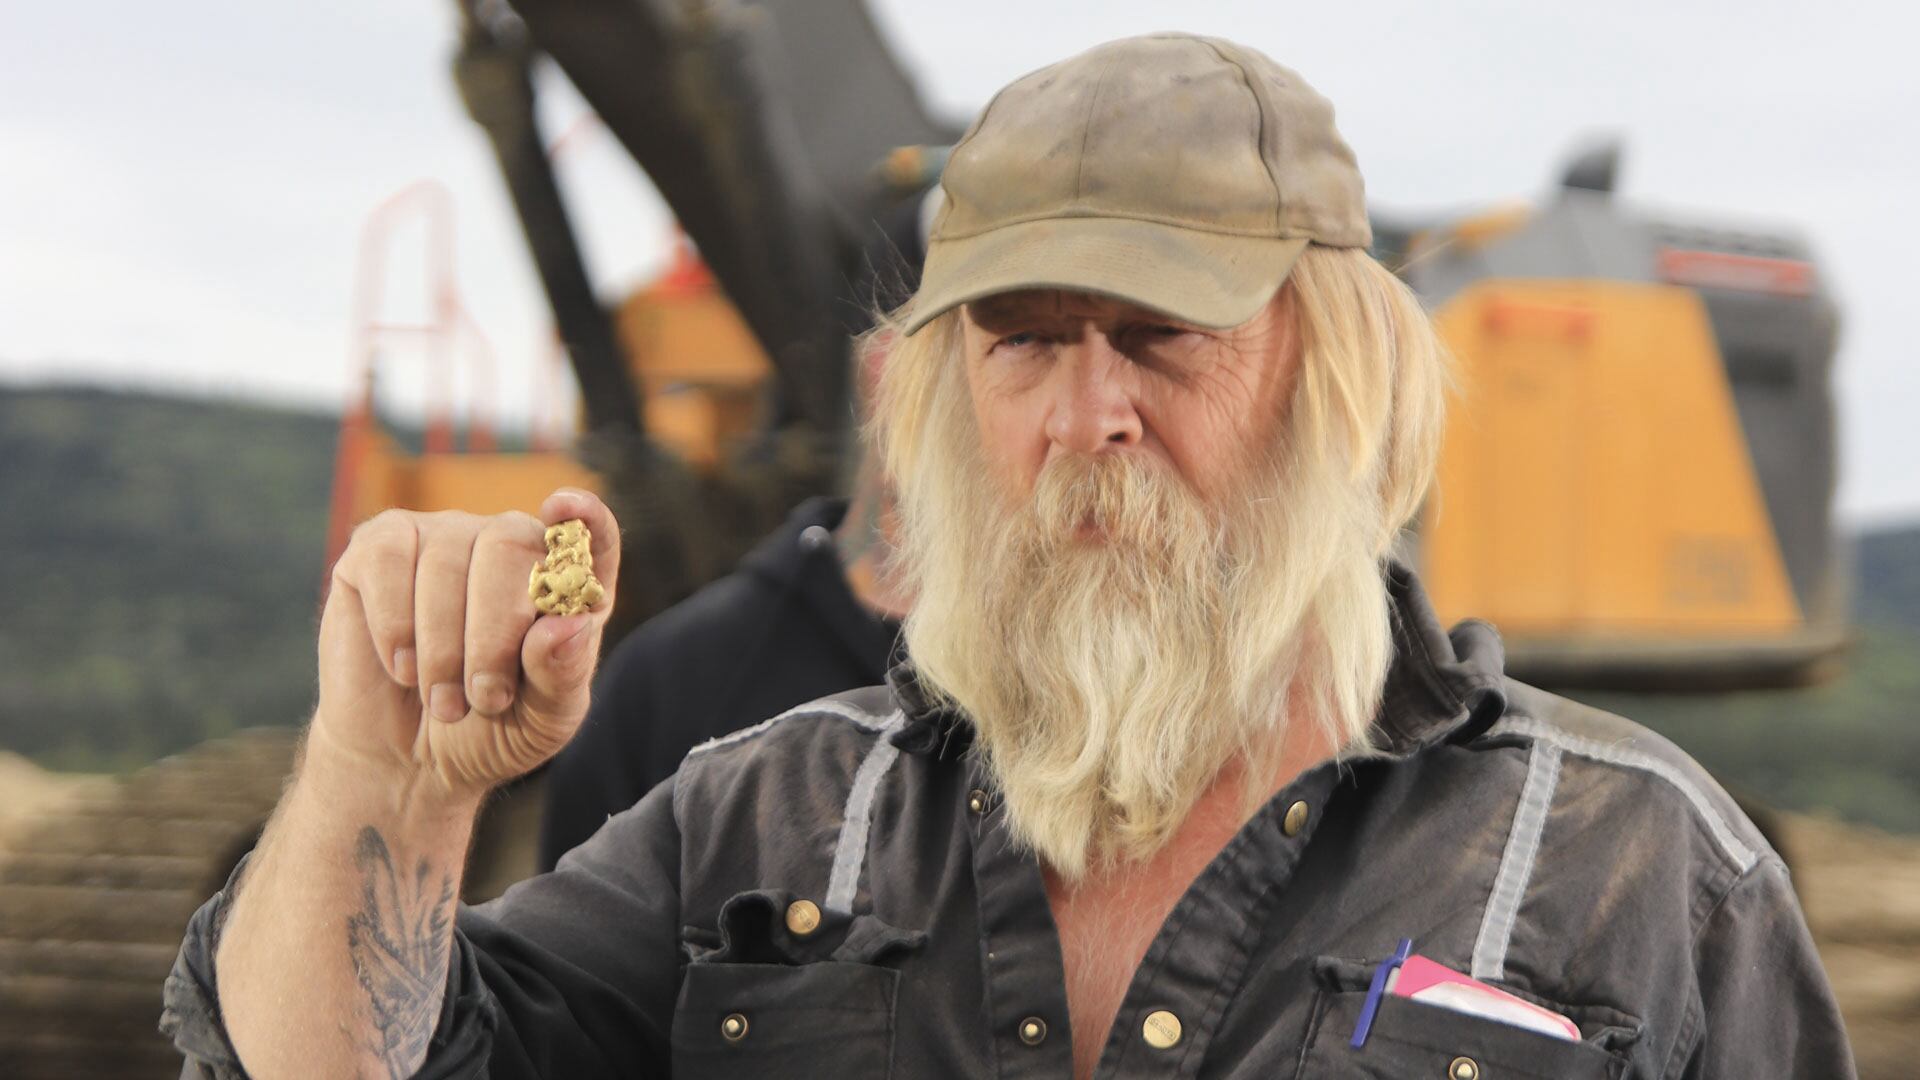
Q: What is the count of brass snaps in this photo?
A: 7